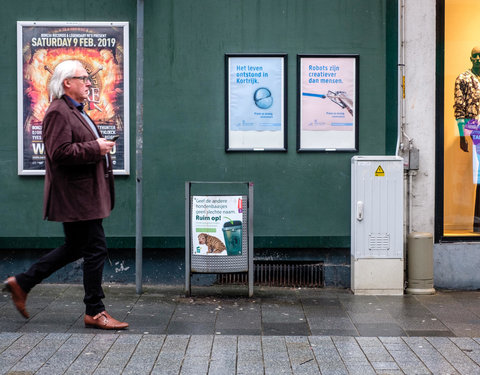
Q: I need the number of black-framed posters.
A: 2